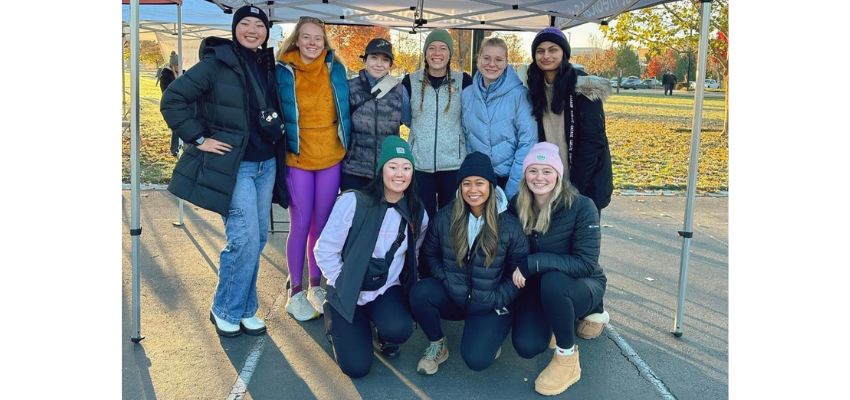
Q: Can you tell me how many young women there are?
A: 9